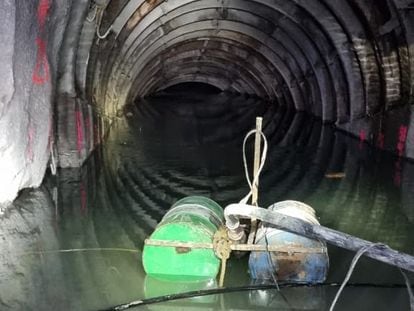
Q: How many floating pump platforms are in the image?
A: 1